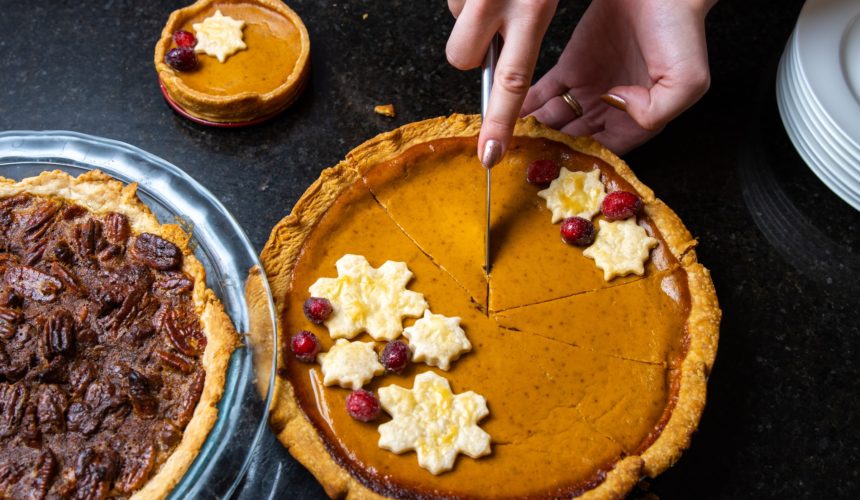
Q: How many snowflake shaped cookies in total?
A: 7